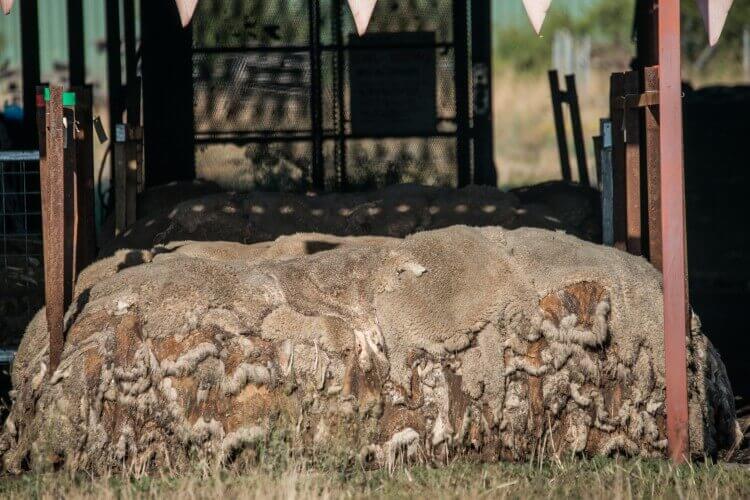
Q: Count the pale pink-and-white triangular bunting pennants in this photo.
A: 5